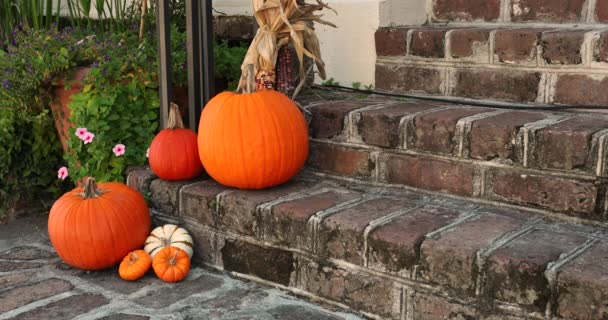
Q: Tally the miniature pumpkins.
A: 3